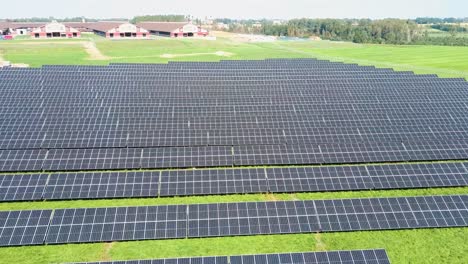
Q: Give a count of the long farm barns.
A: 3